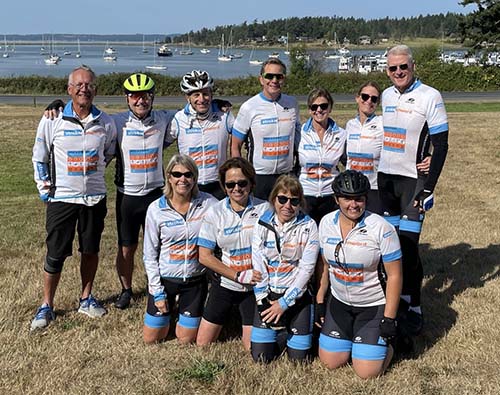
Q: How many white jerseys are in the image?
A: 11